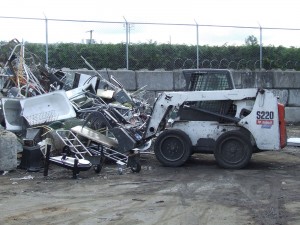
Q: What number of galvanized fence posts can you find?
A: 4